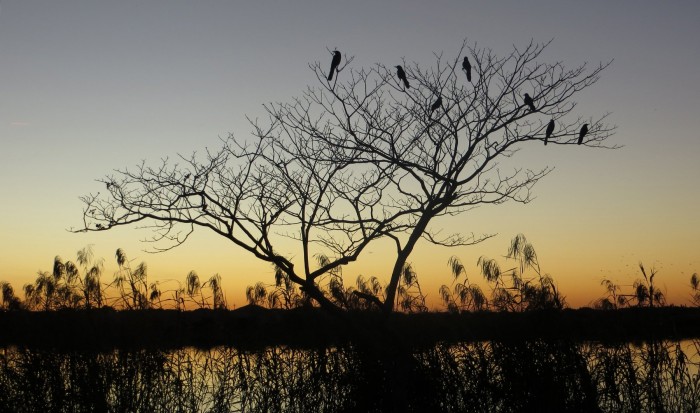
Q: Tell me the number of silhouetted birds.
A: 7